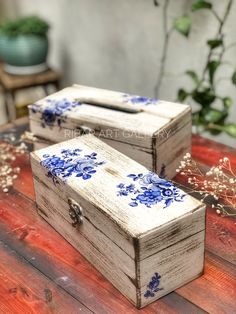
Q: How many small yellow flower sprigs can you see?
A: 2